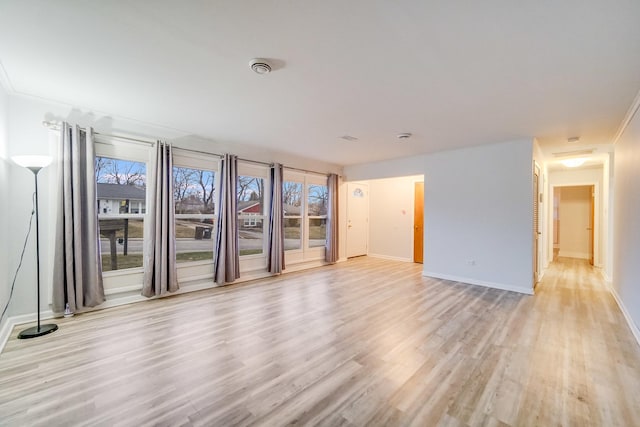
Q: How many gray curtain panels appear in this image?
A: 5